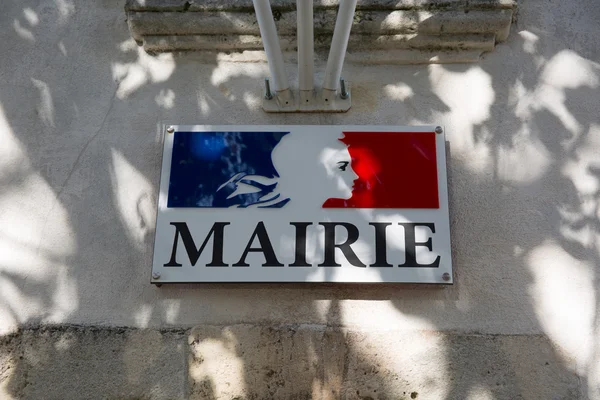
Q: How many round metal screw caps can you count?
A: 4